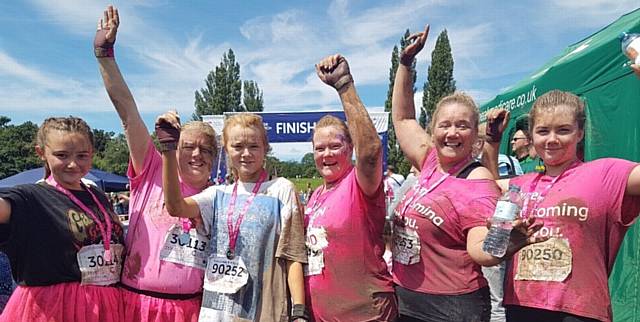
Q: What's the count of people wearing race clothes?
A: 6